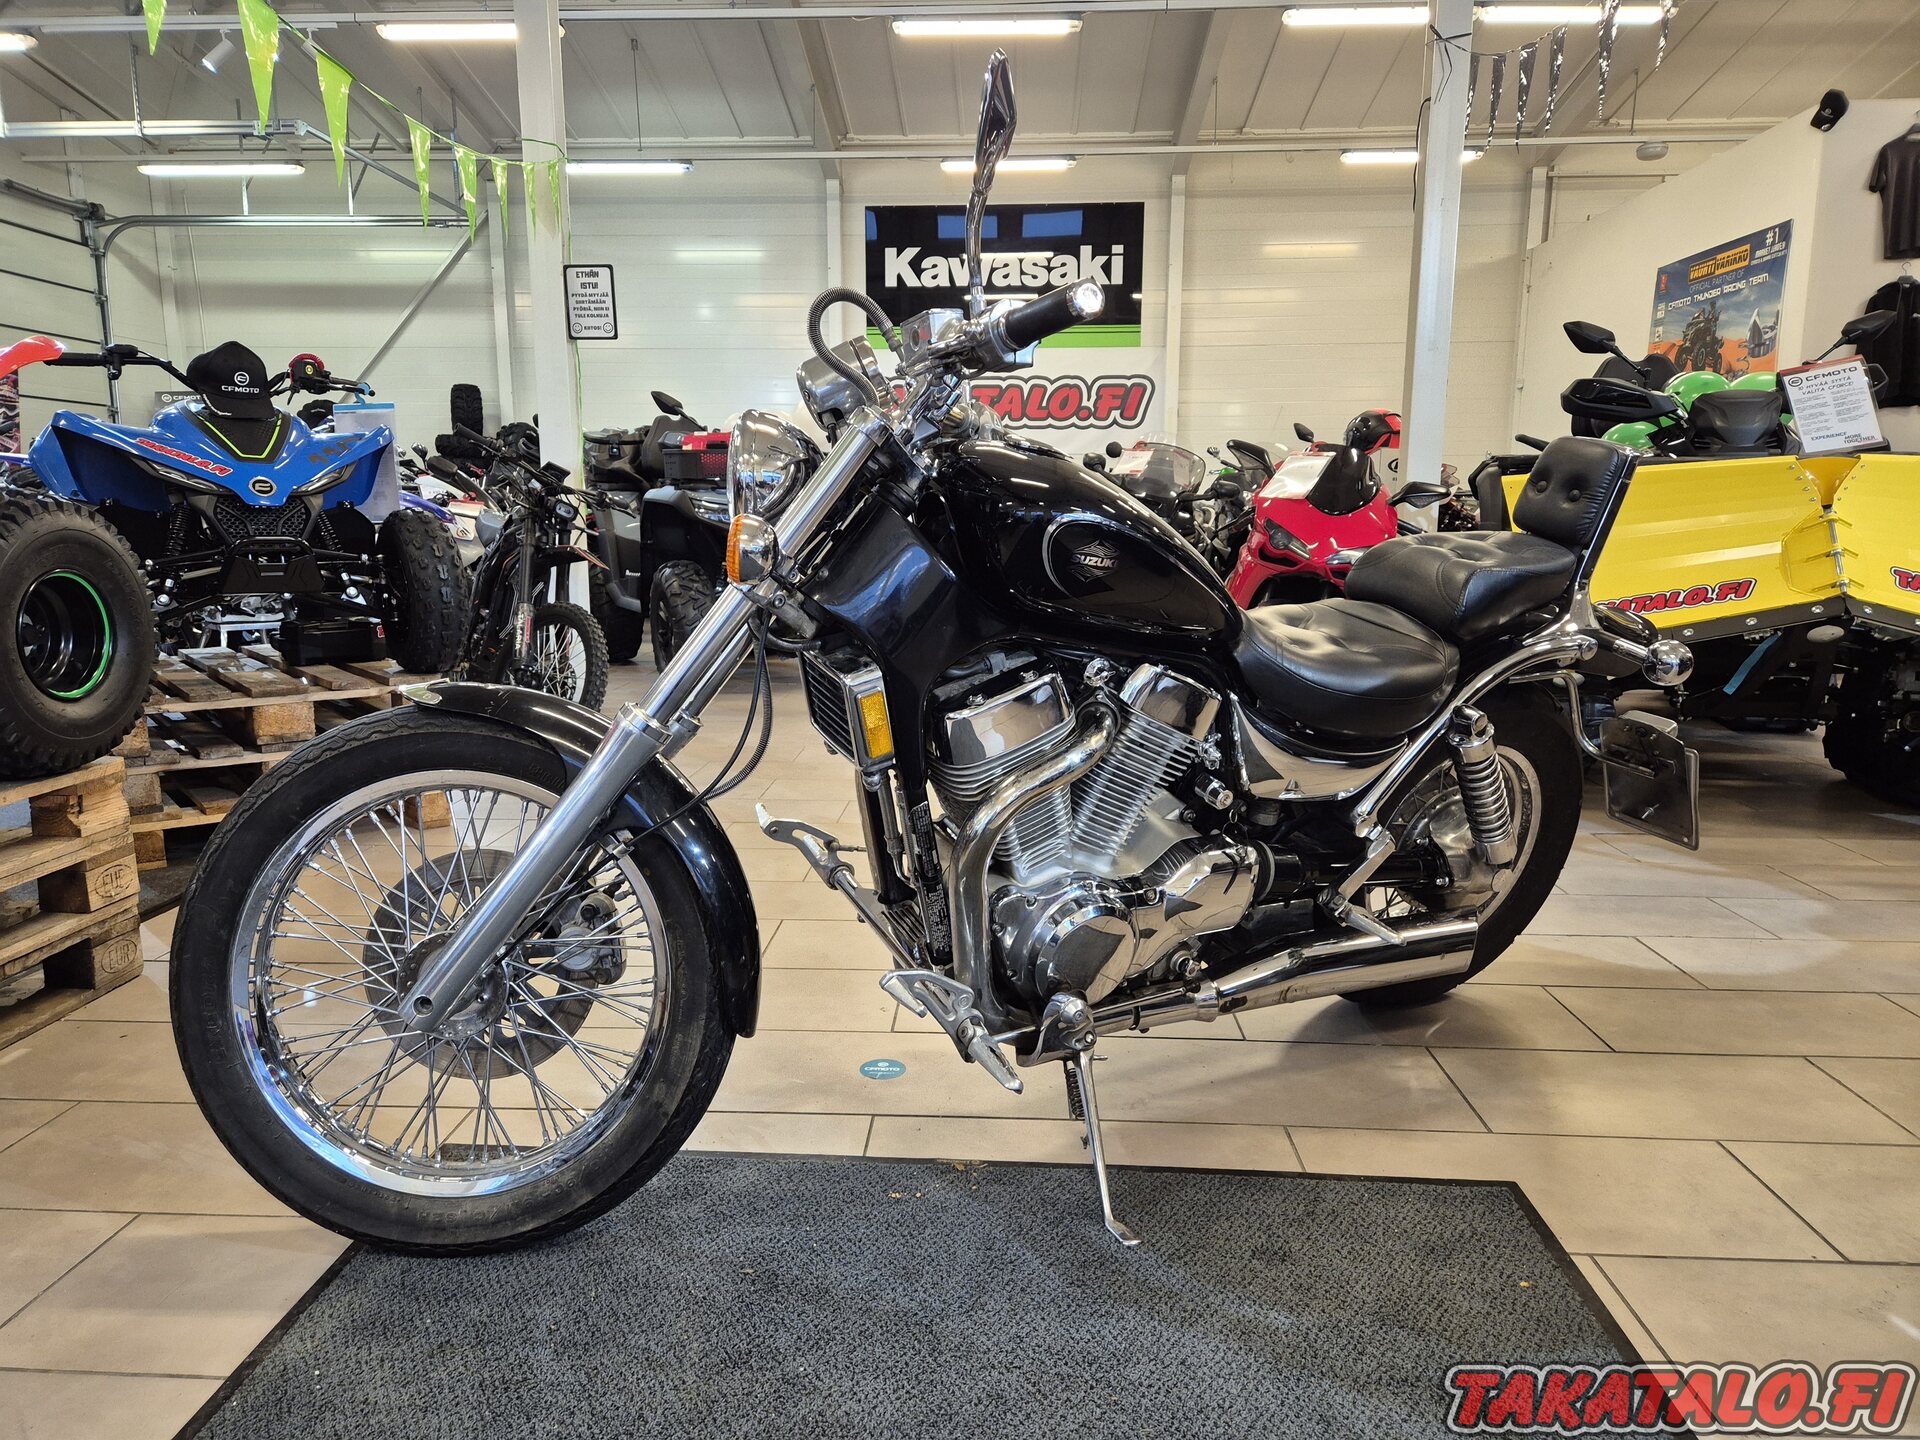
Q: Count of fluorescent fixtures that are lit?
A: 9